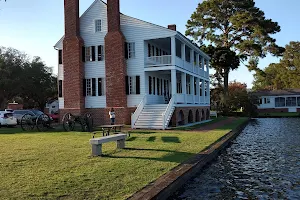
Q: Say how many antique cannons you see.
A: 2